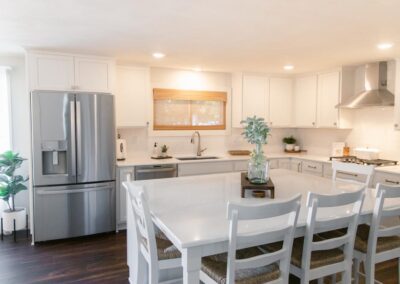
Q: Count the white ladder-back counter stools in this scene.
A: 5